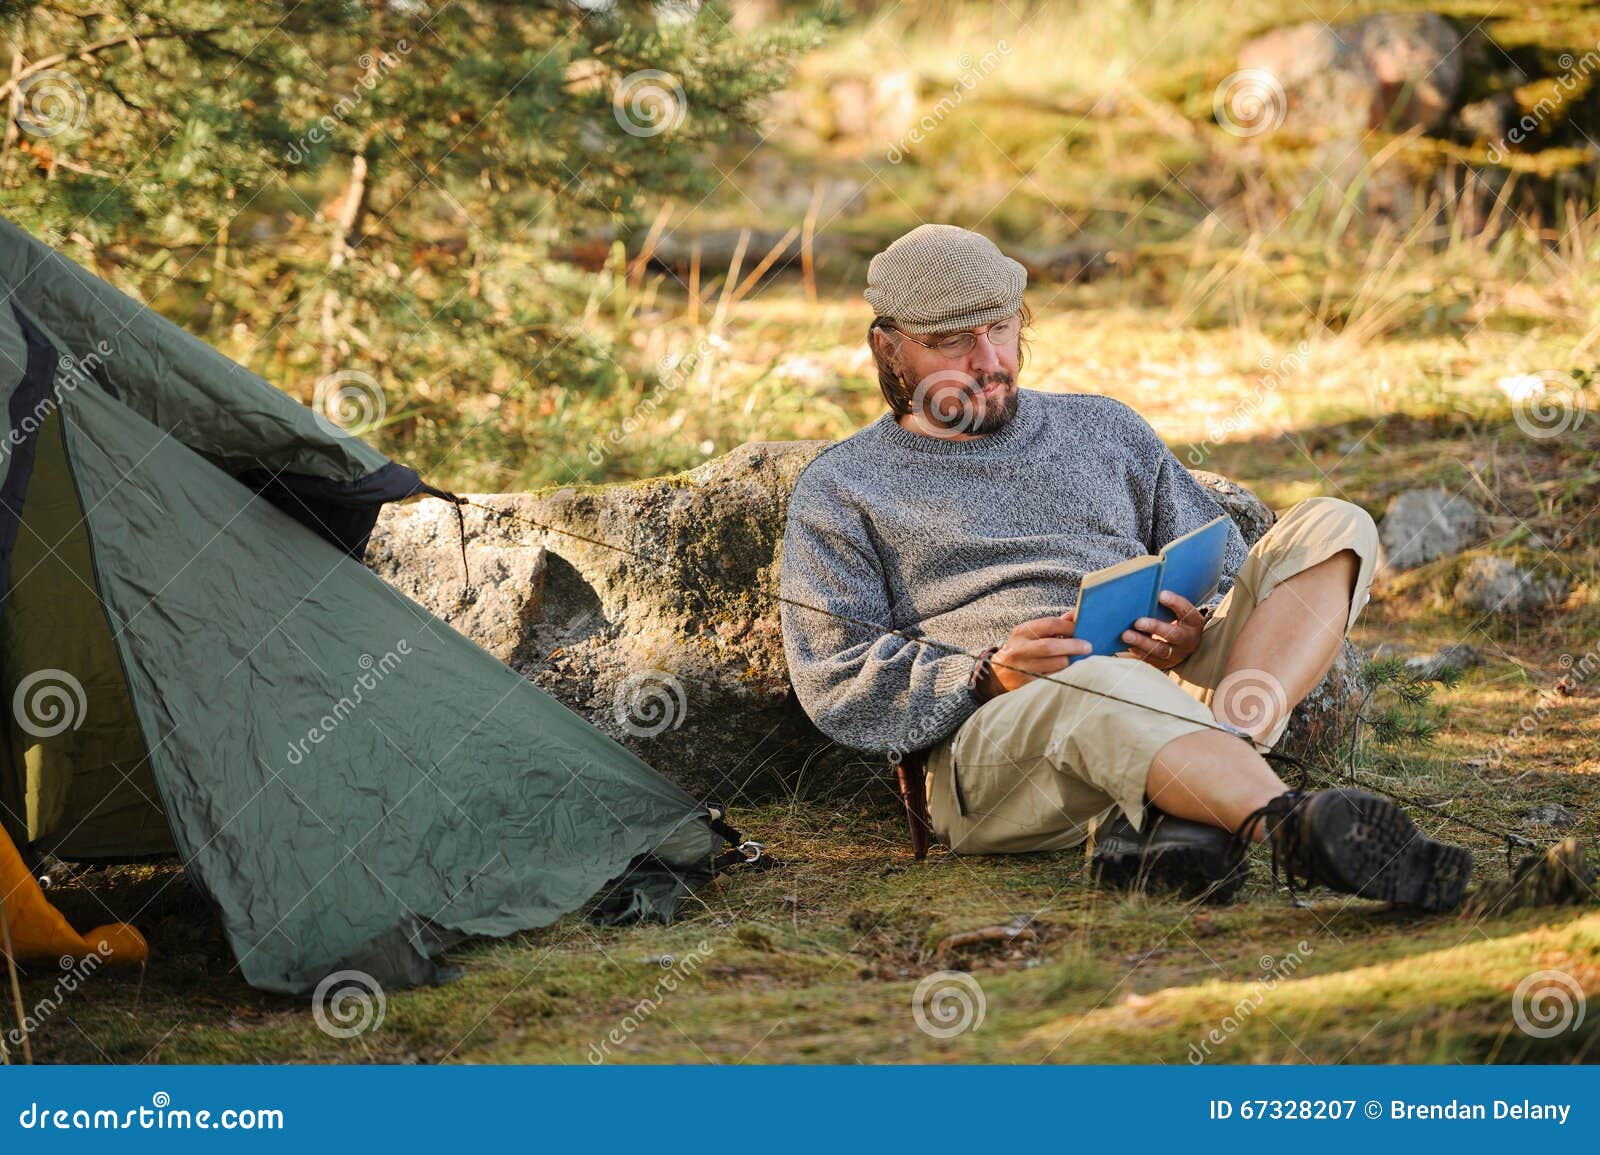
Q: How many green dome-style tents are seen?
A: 1